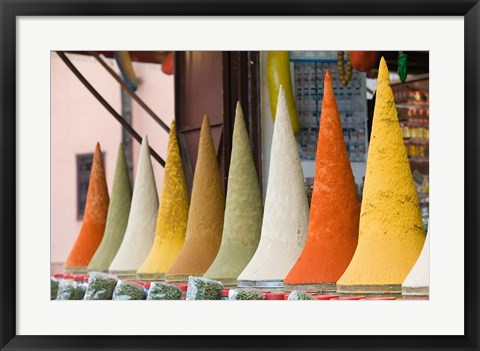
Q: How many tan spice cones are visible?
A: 1